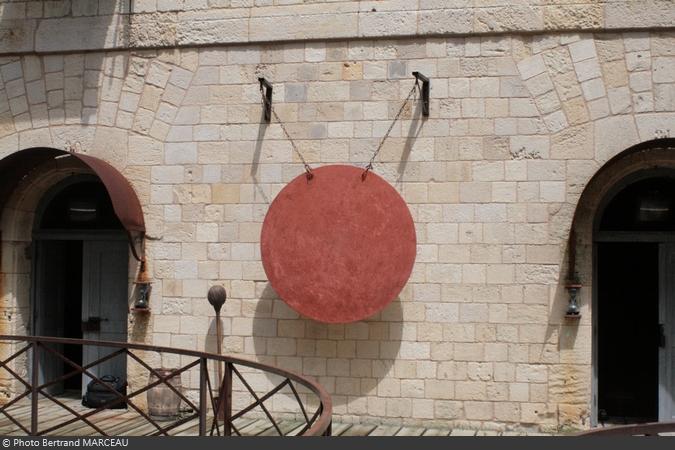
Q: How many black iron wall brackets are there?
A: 2